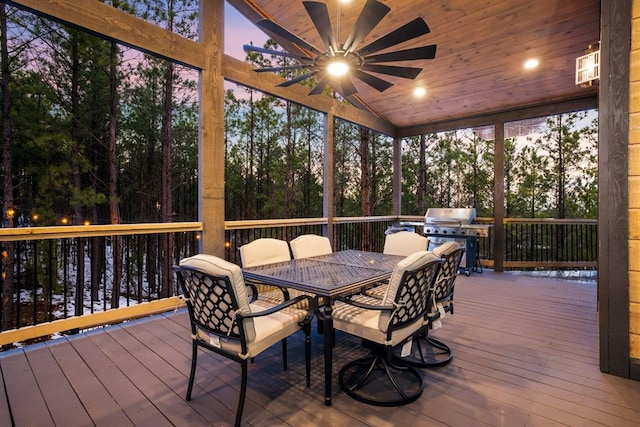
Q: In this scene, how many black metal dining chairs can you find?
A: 6